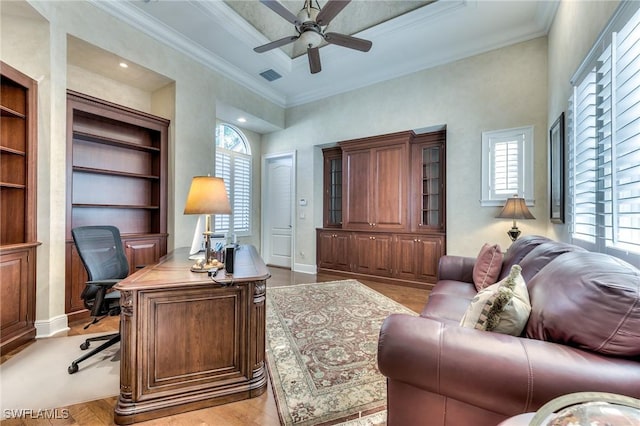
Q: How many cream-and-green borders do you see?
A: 1